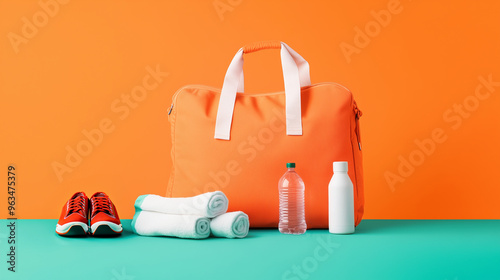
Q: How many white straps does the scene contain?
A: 2